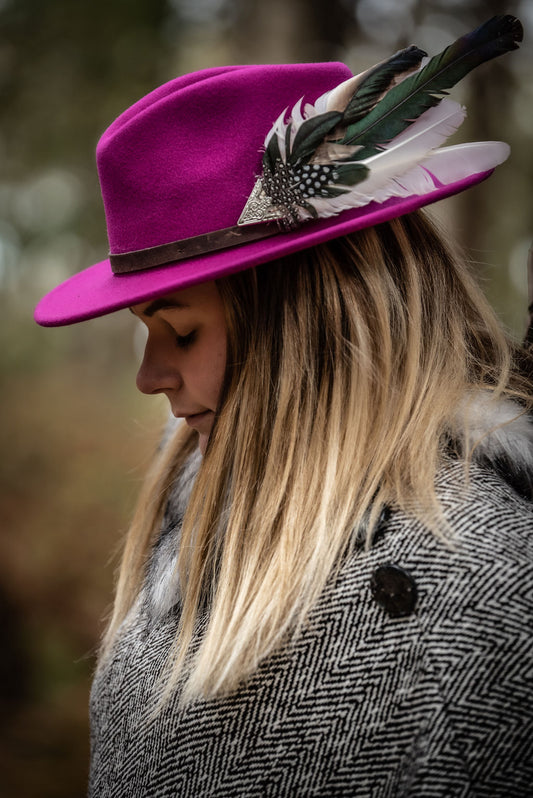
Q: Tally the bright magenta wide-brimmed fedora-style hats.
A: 1